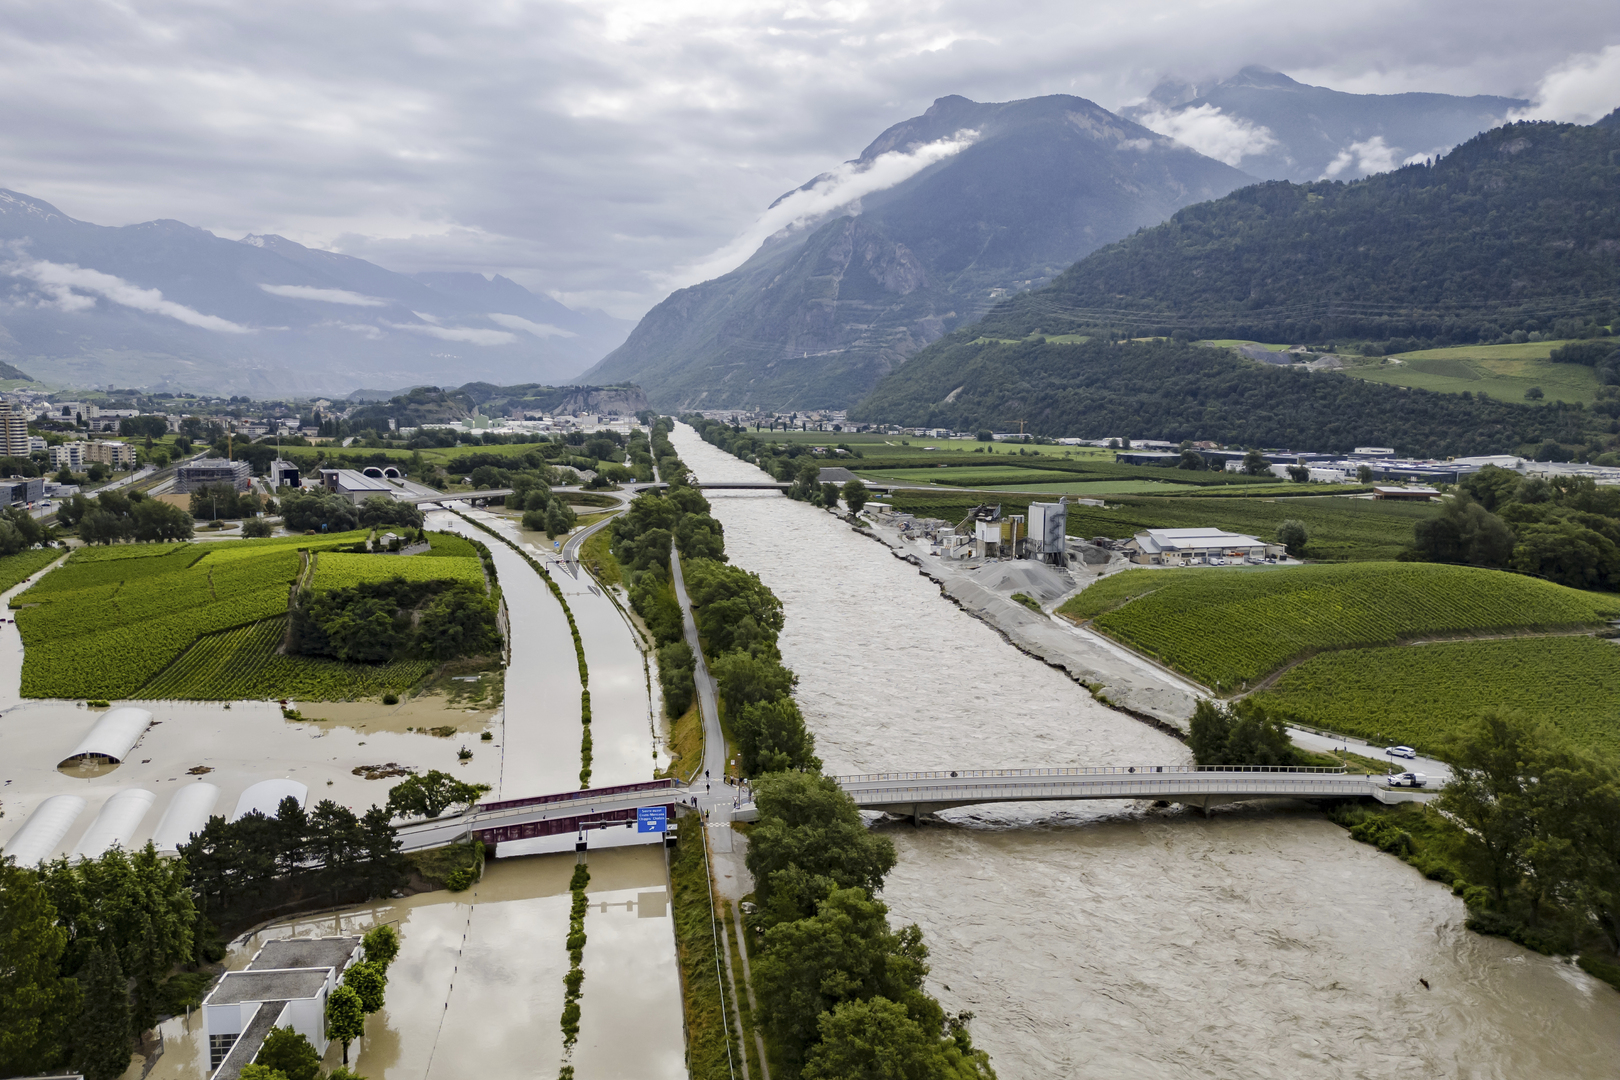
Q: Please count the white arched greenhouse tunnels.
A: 5